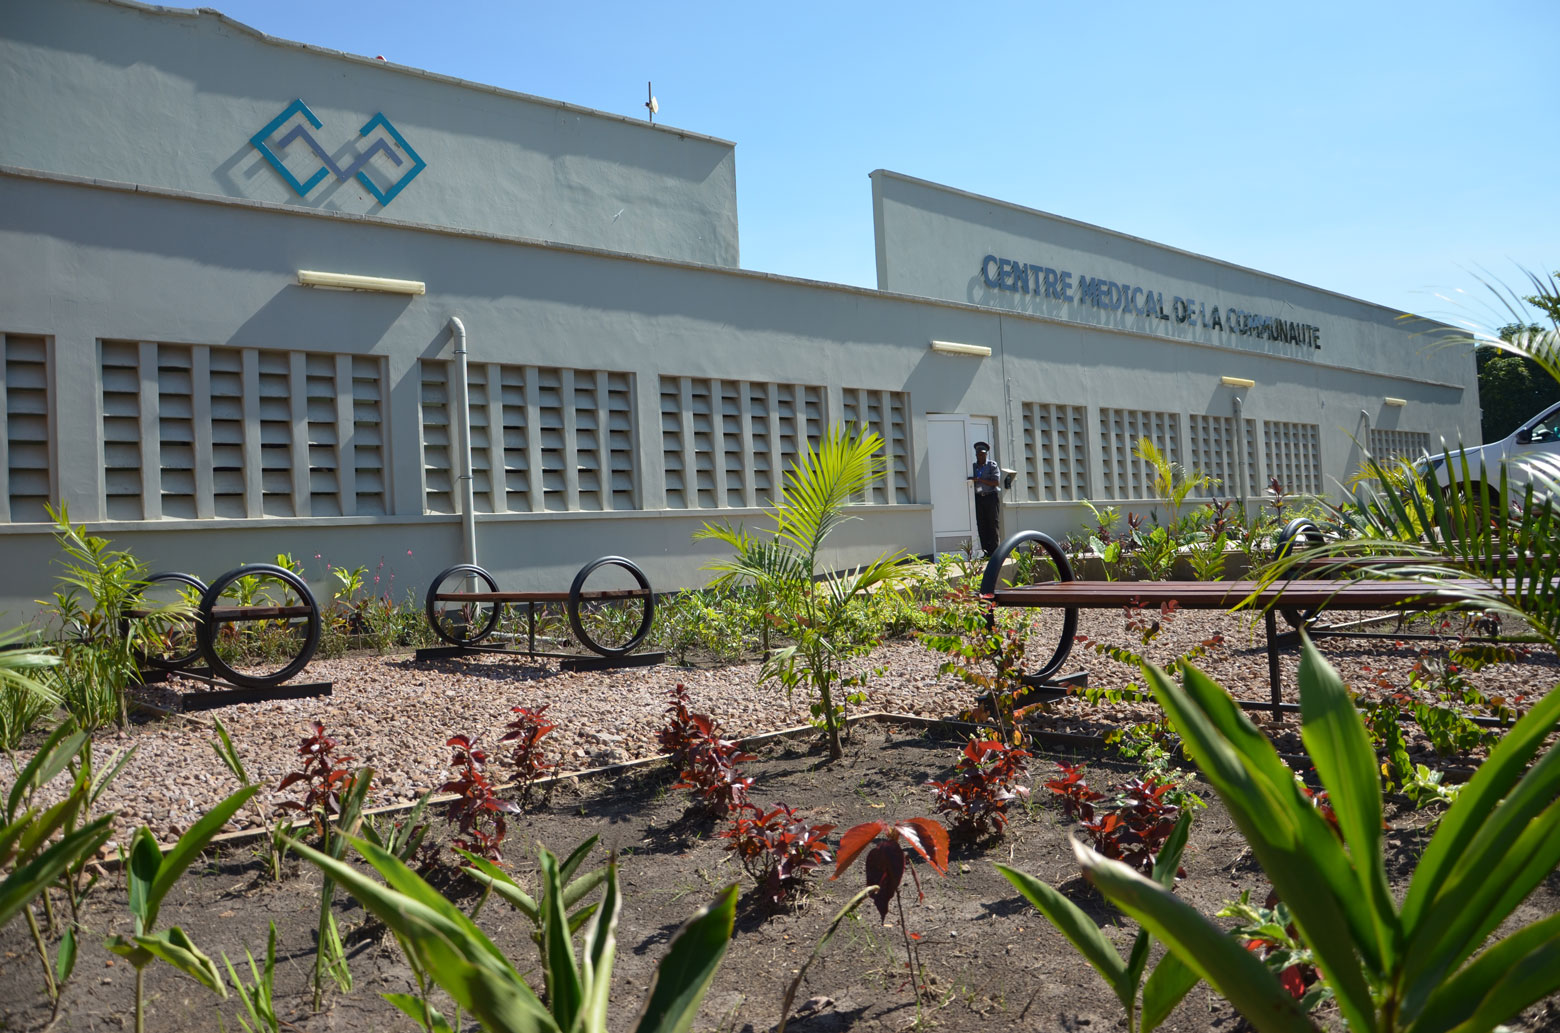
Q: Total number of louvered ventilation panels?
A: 10